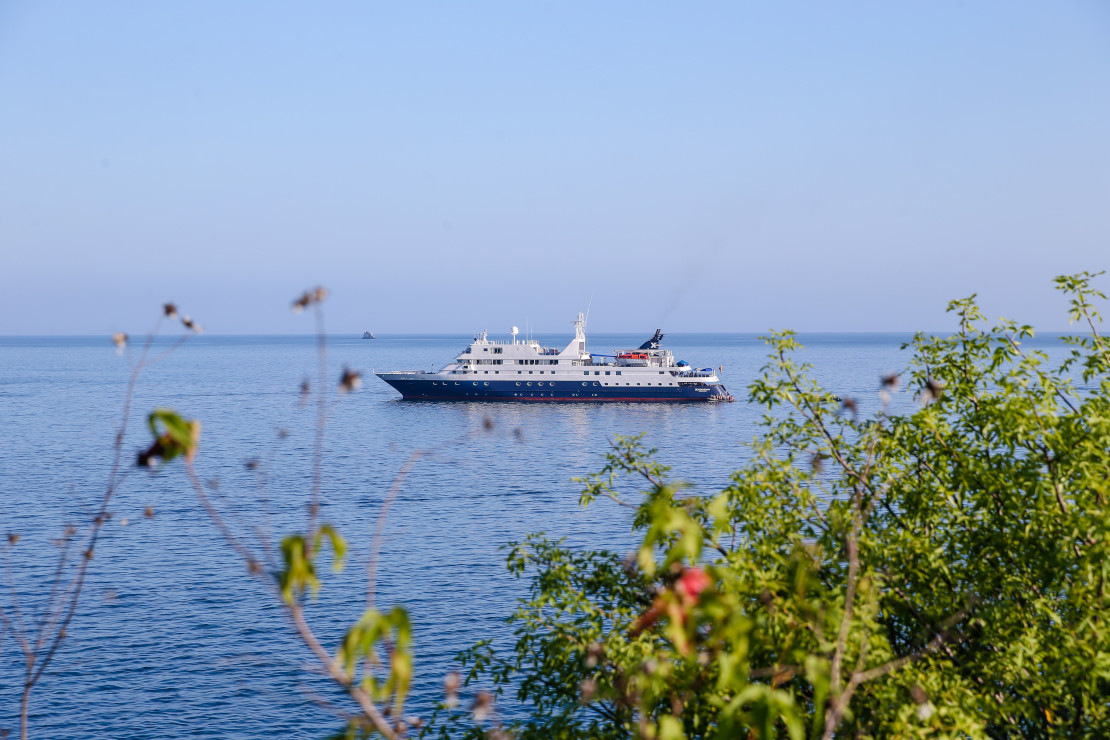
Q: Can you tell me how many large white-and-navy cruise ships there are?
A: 1